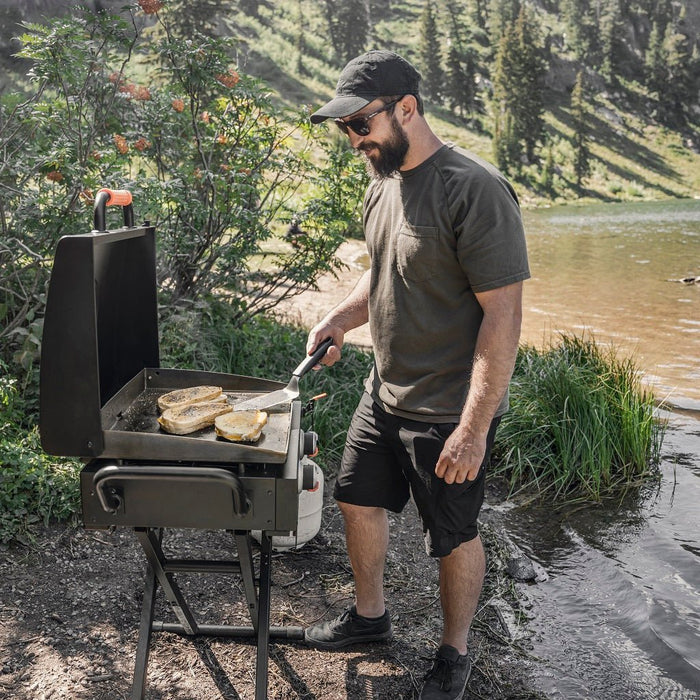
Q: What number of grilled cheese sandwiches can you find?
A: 3